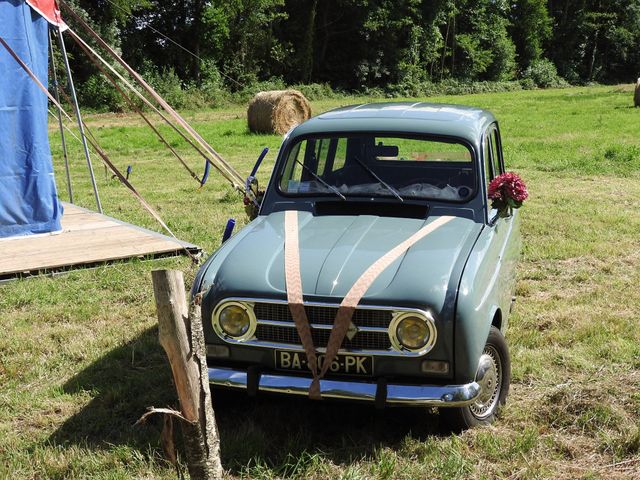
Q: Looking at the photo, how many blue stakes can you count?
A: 4